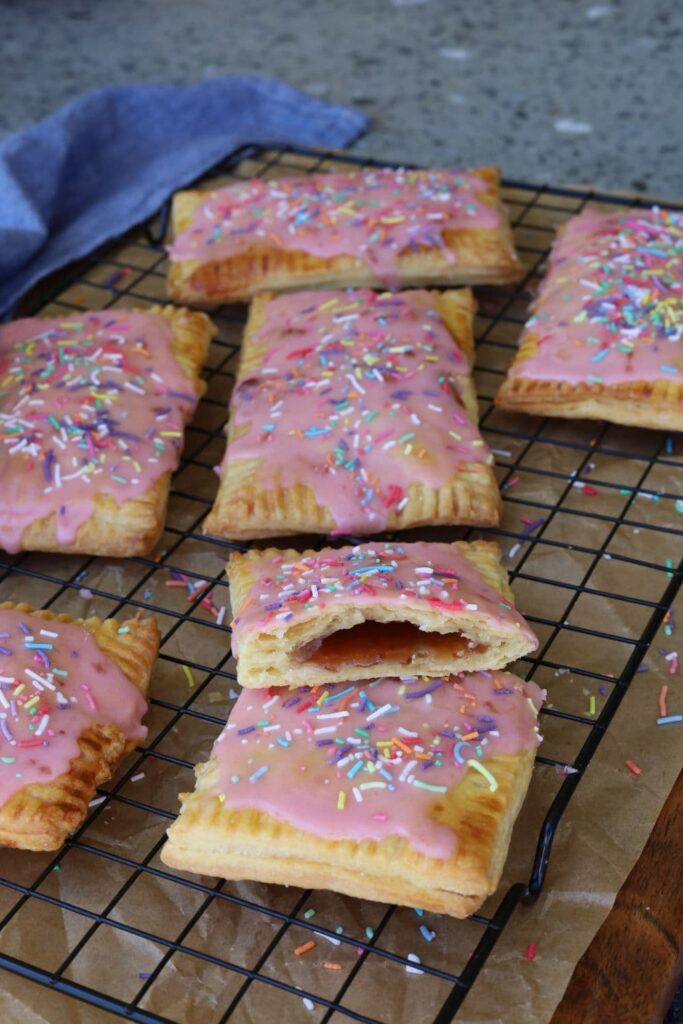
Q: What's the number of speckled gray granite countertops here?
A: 1